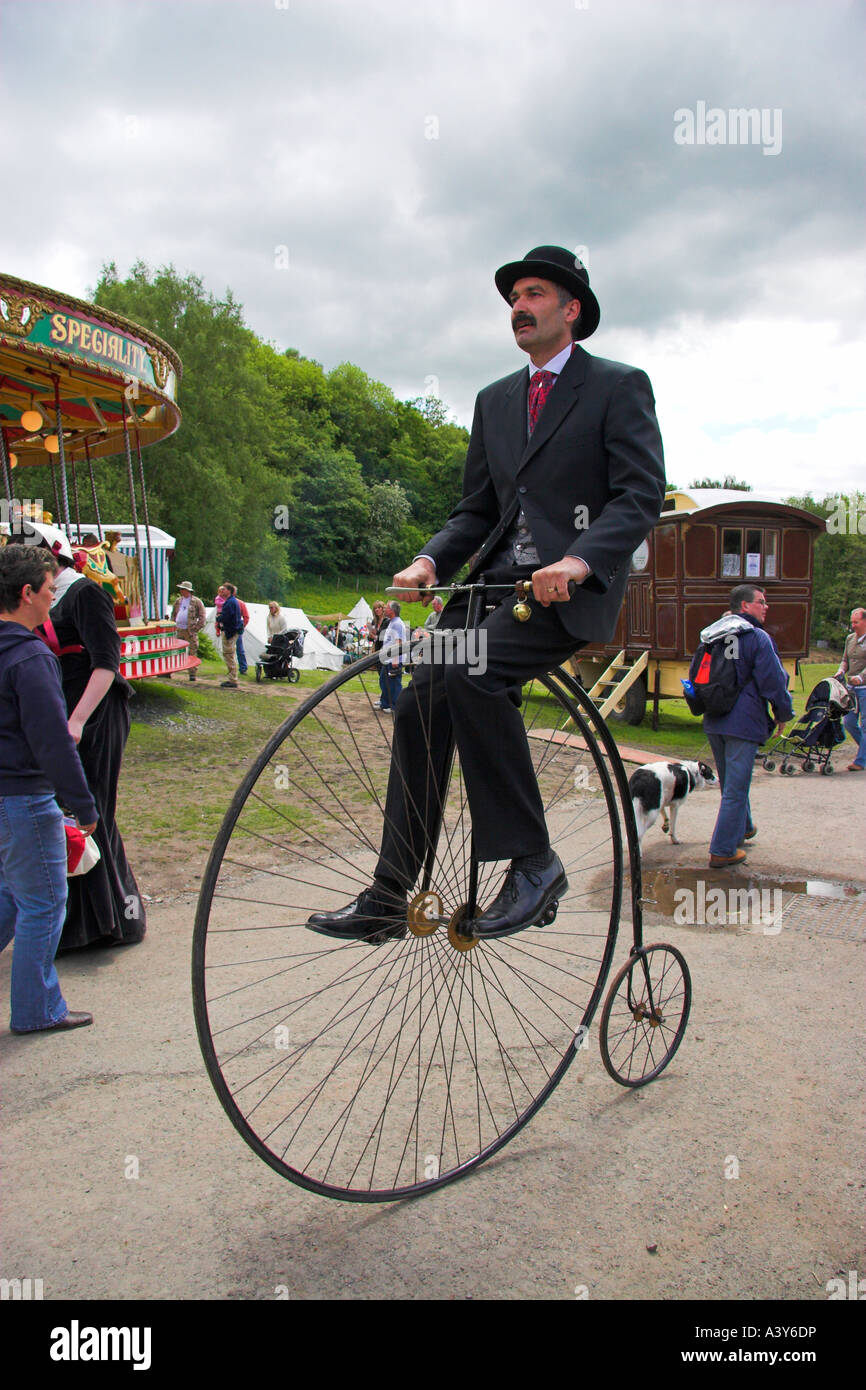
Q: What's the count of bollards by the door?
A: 0